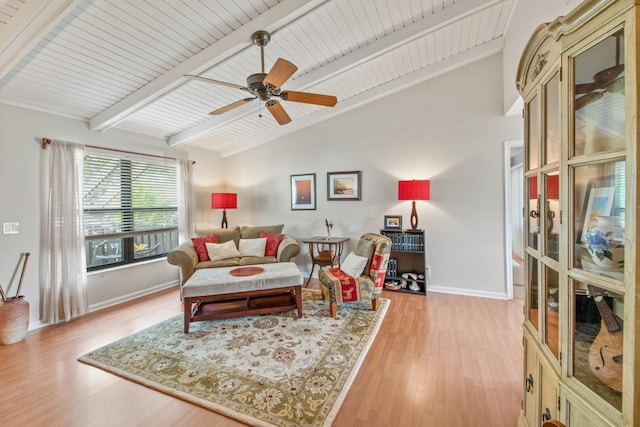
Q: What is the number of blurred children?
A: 0